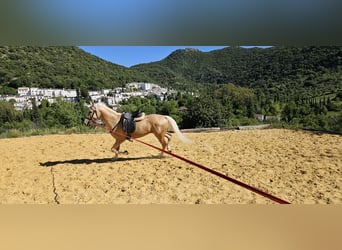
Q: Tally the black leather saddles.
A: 1